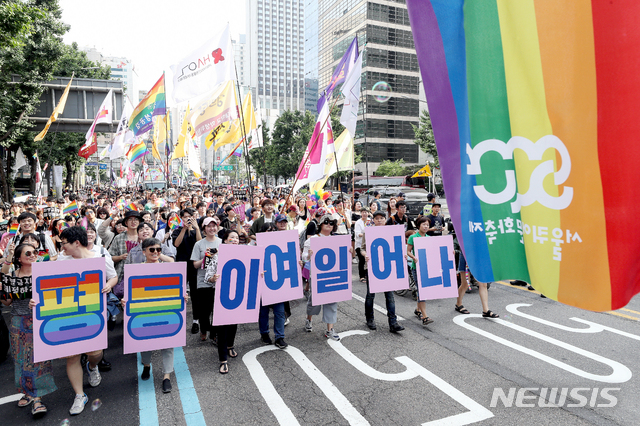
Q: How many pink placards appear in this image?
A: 7